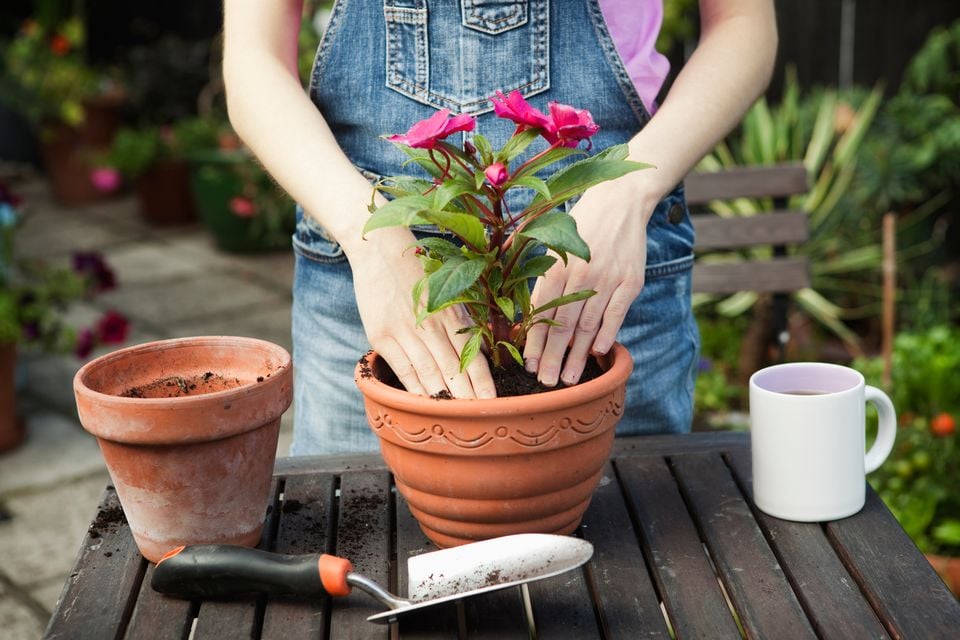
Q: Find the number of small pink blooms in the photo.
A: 1